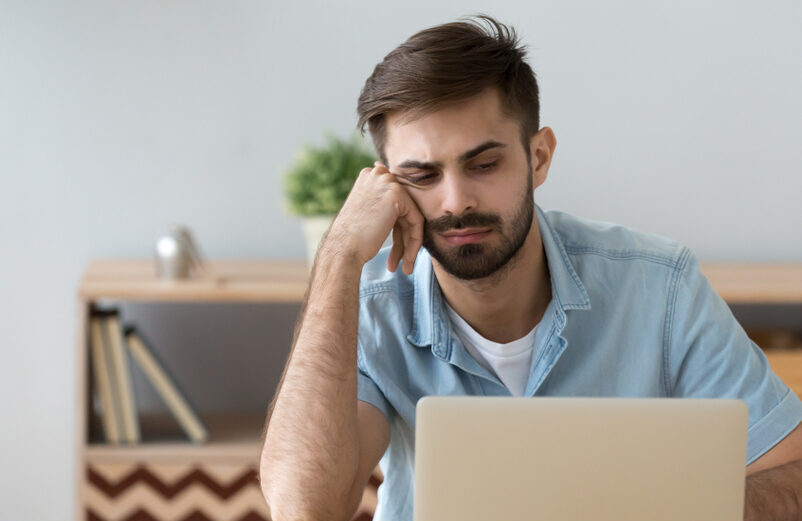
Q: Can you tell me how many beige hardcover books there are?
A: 3